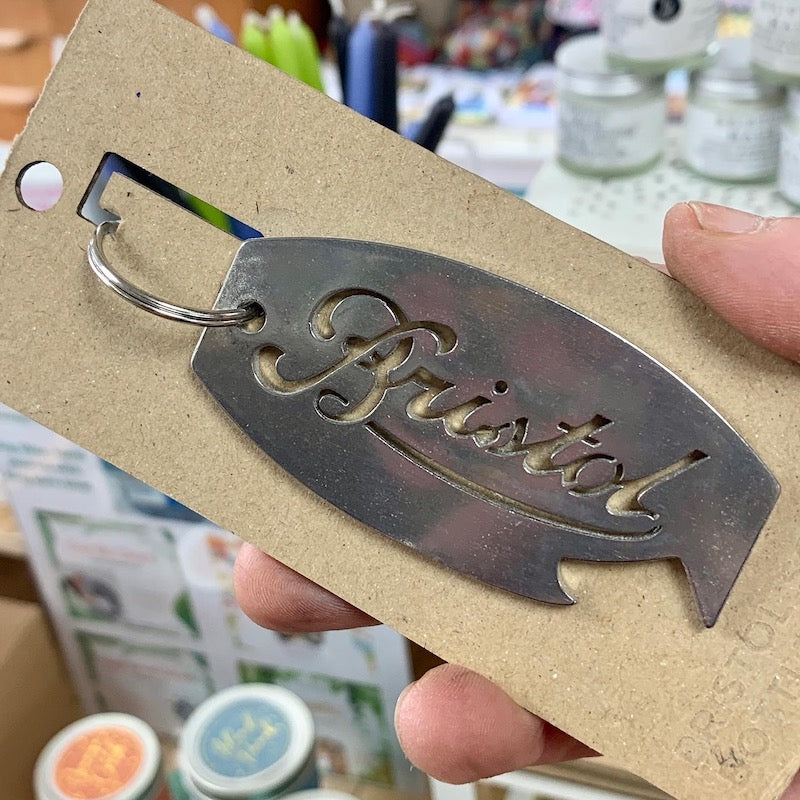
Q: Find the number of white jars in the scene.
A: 5